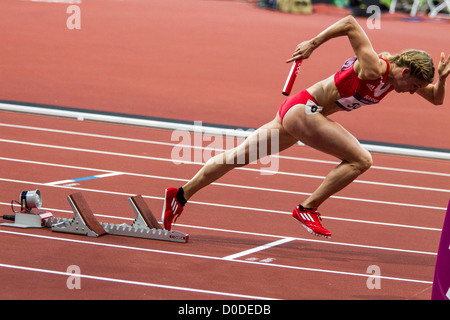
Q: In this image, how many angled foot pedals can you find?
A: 2